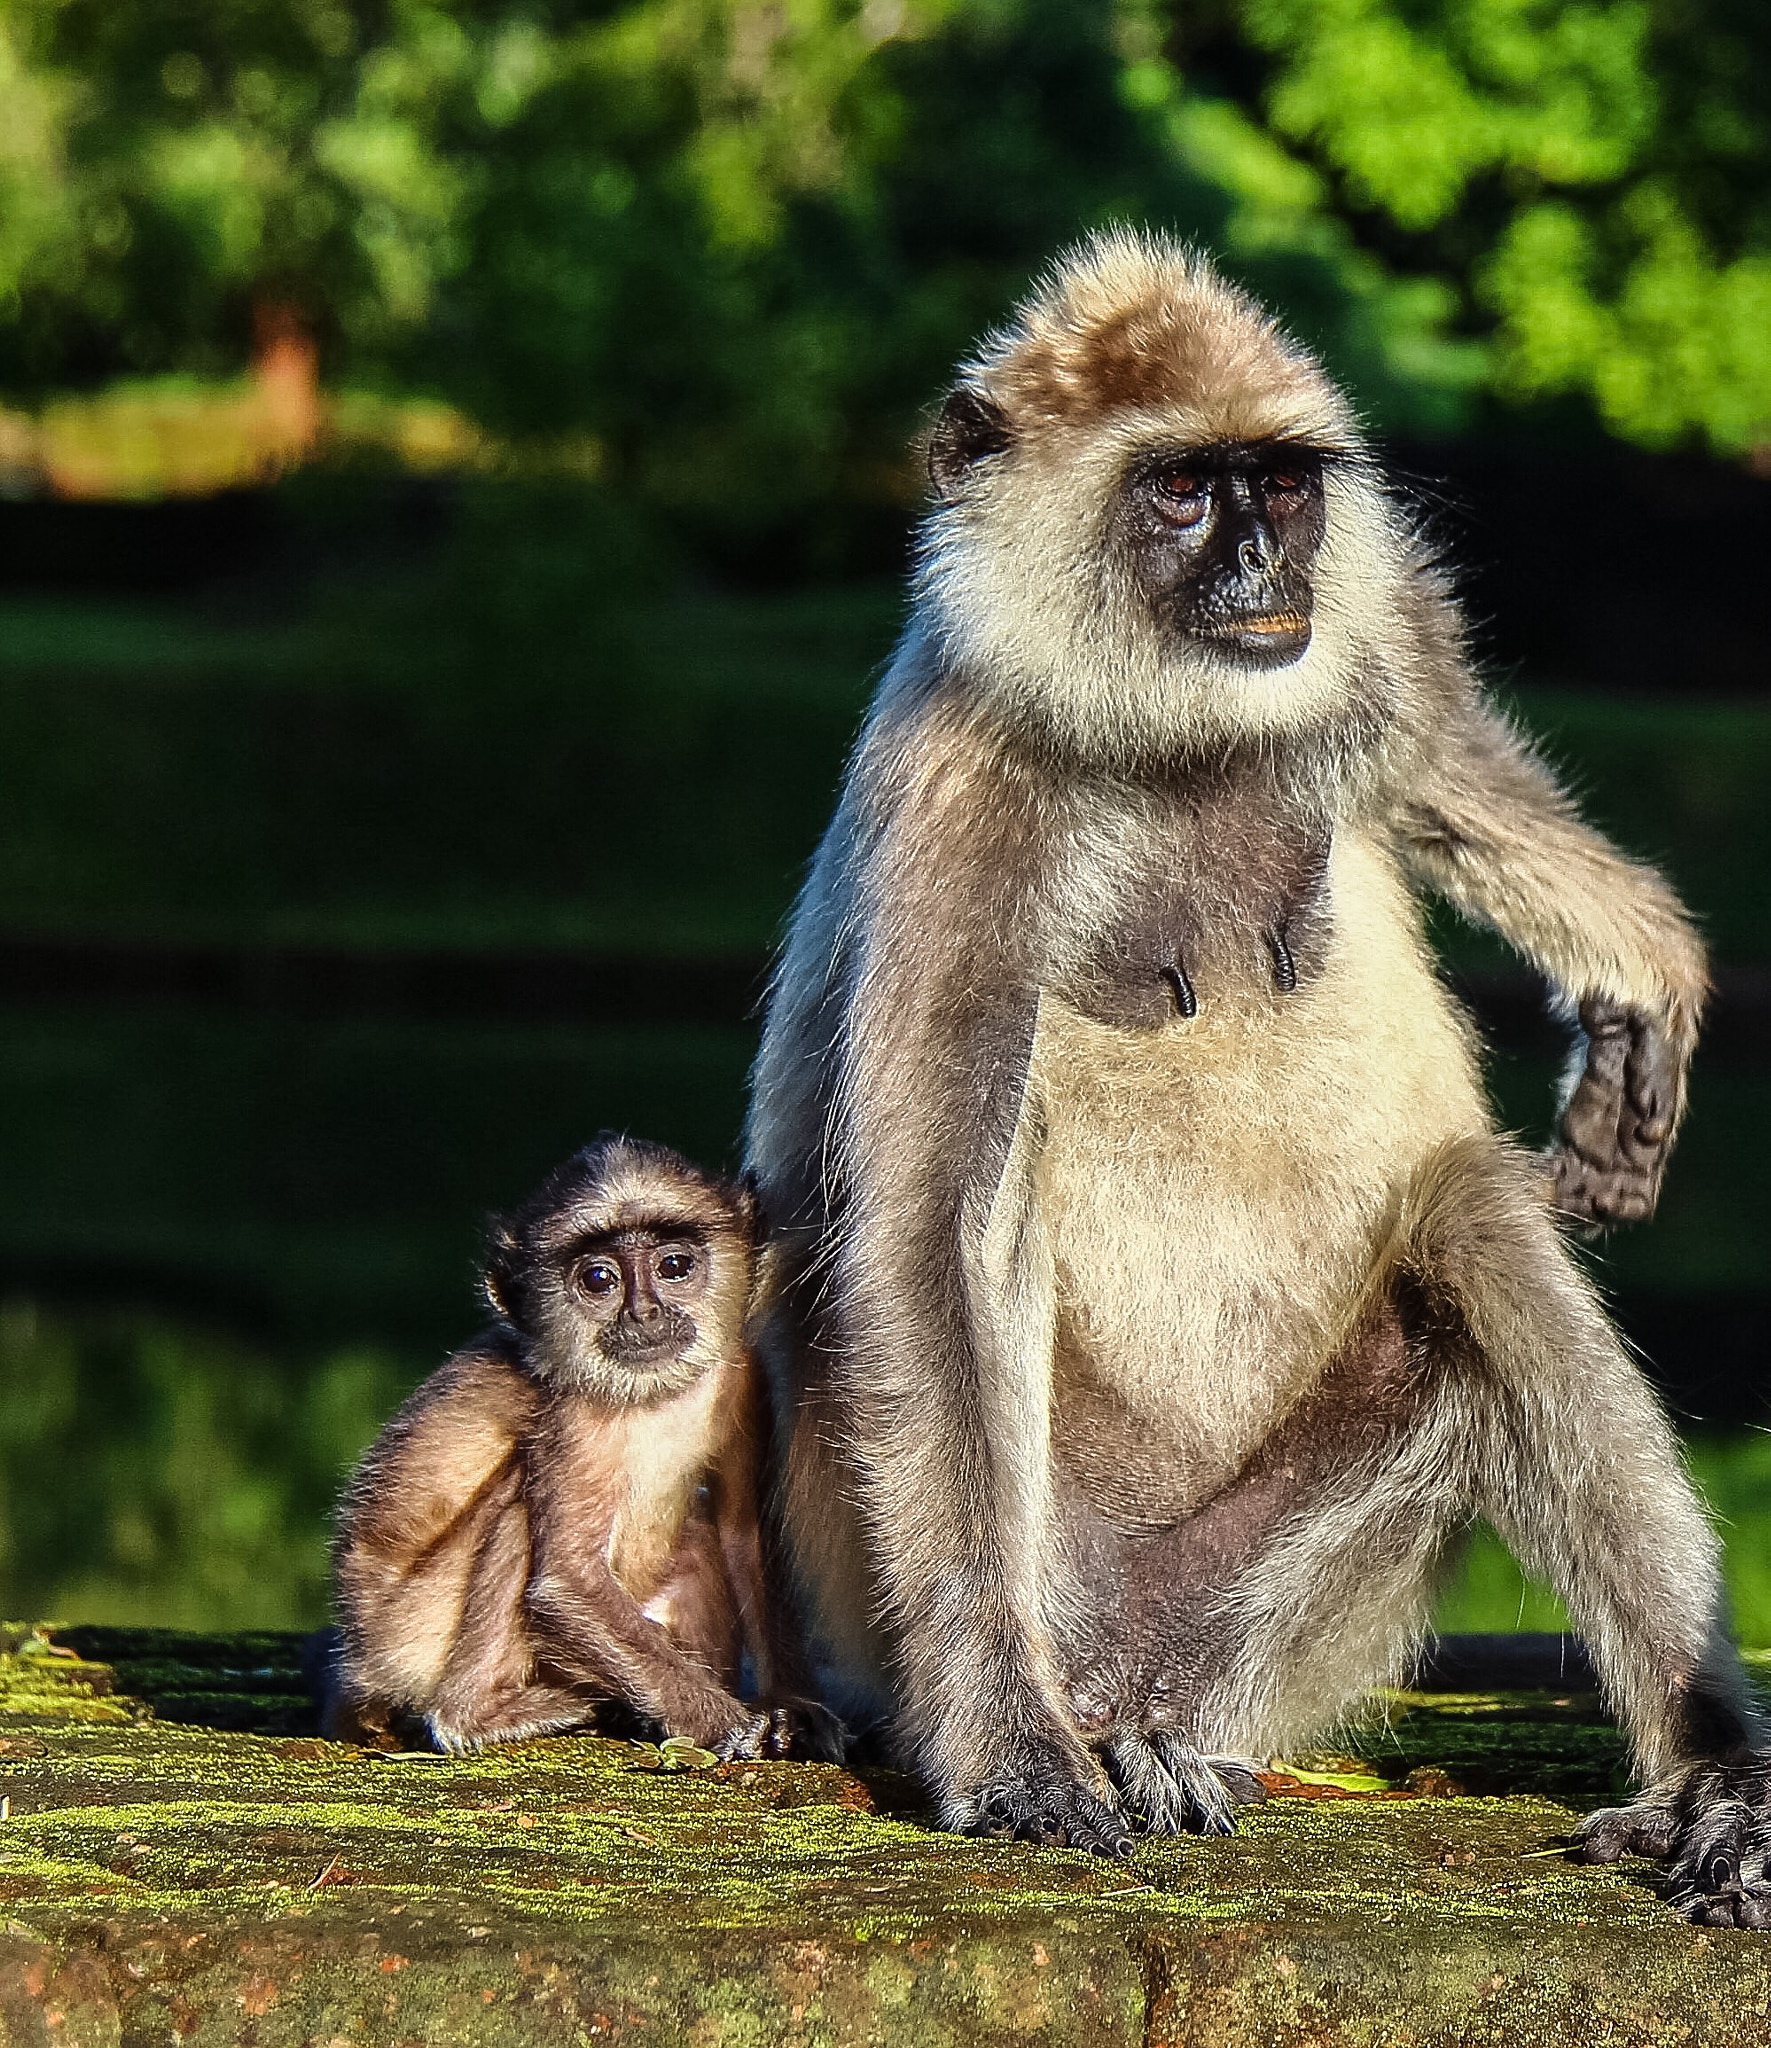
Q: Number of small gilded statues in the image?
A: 0